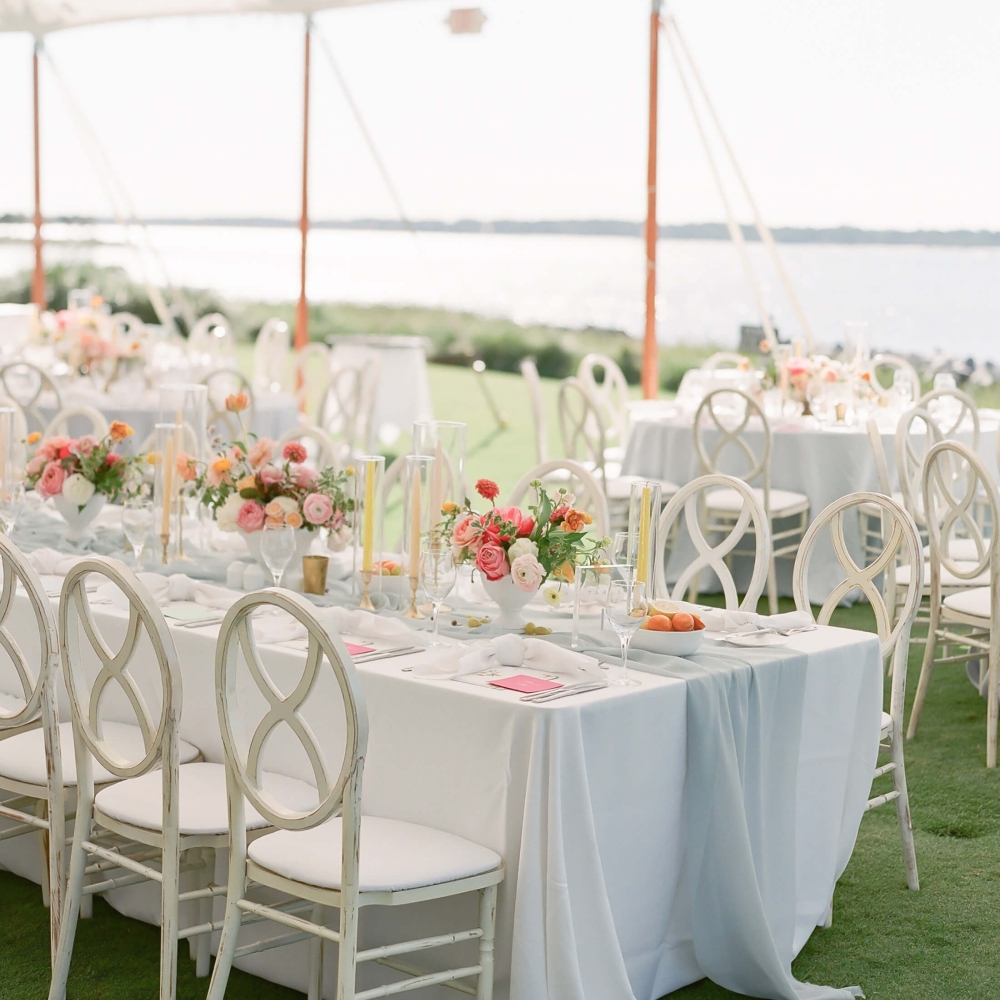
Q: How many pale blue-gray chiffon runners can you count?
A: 1